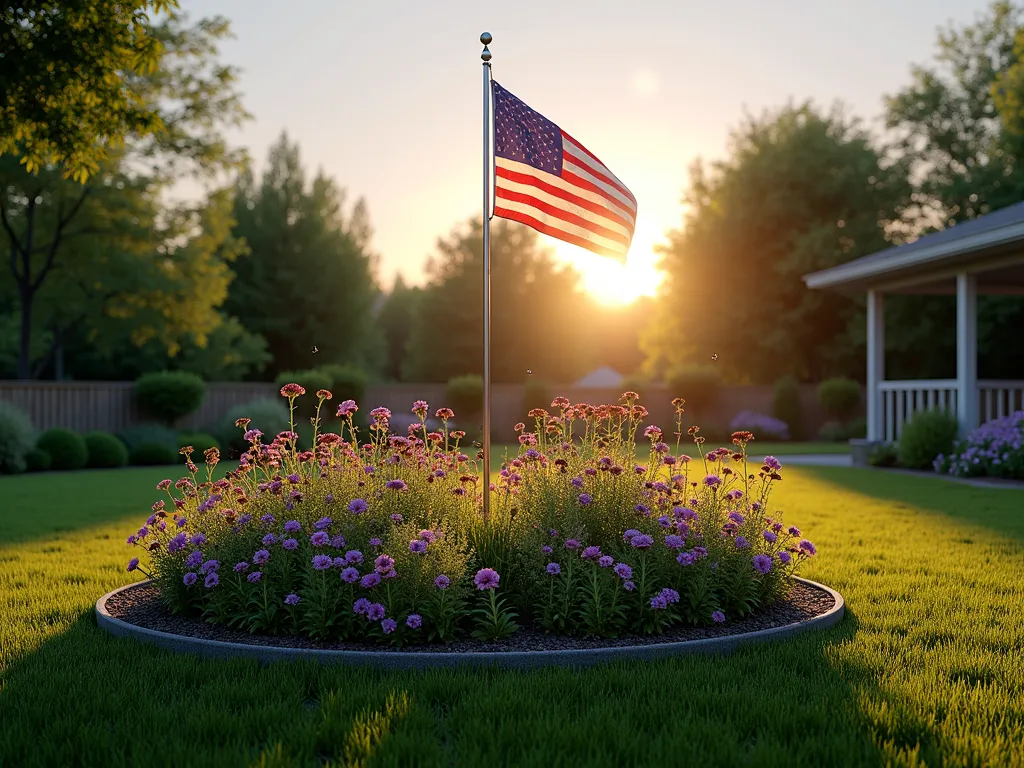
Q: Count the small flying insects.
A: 3